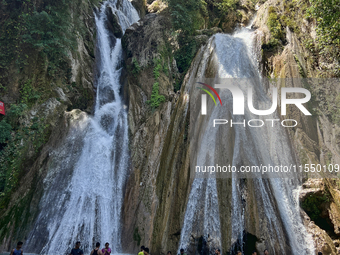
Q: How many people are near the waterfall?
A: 13